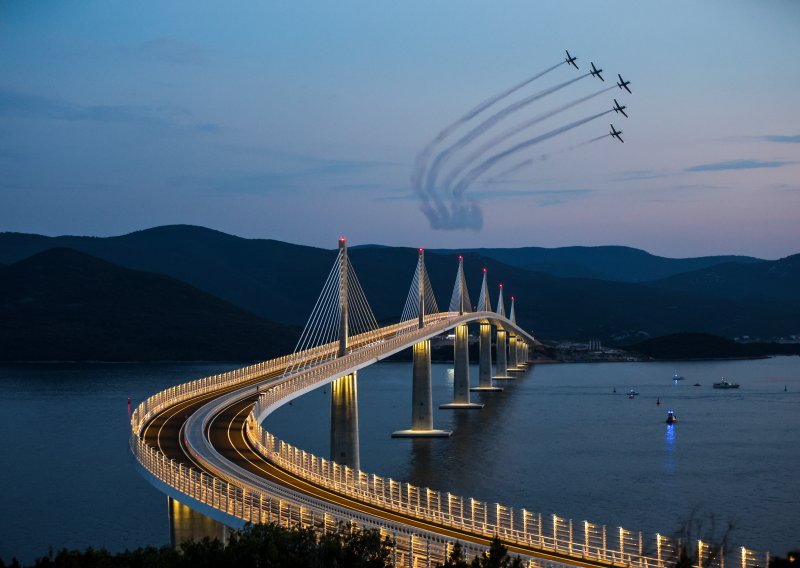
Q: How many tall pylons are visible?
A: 6